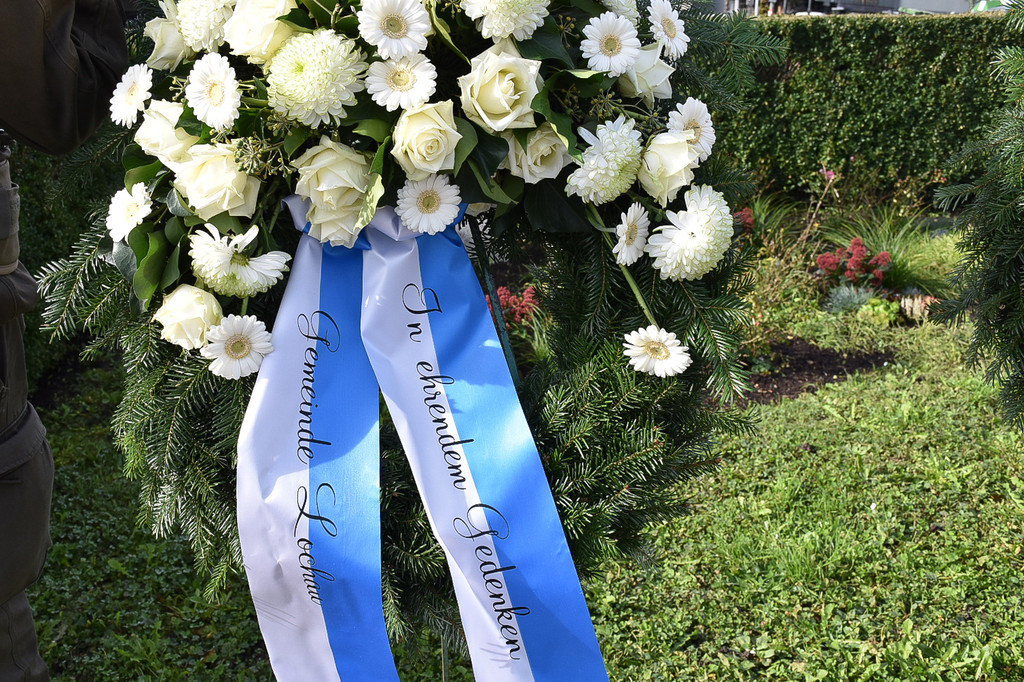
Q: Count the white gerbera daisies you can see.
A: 12